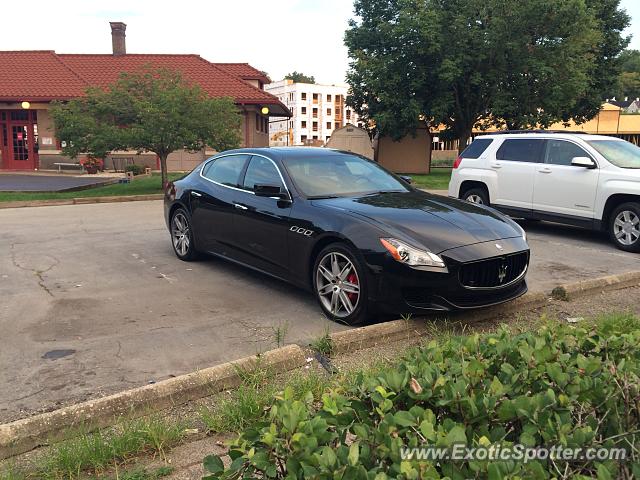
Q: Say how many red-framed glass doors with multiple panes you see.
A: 1